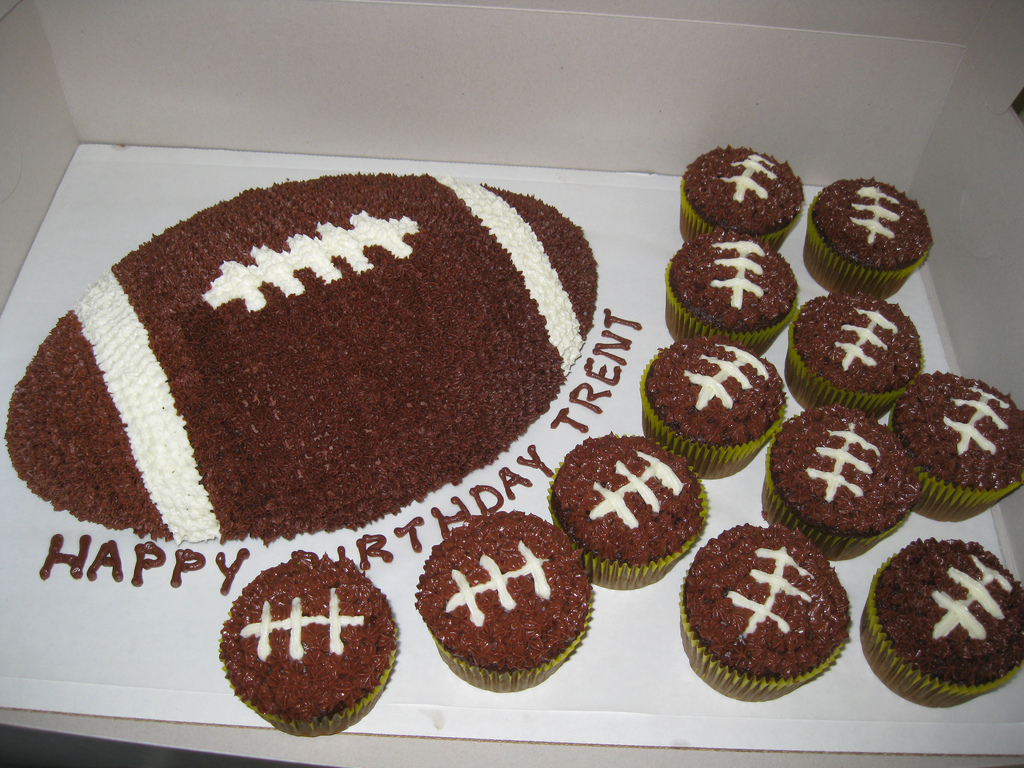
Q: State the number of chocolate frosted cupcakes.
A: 12